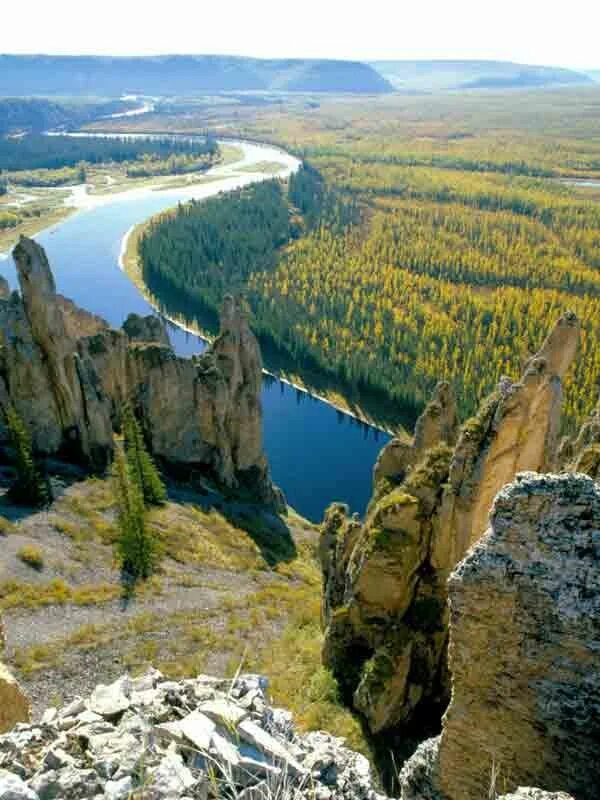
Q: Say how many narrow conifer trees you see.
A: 3